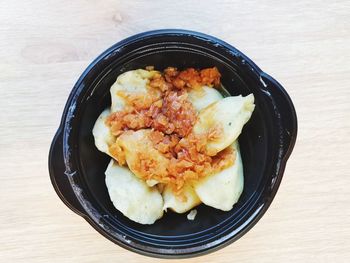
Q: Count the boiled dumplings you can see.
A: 8